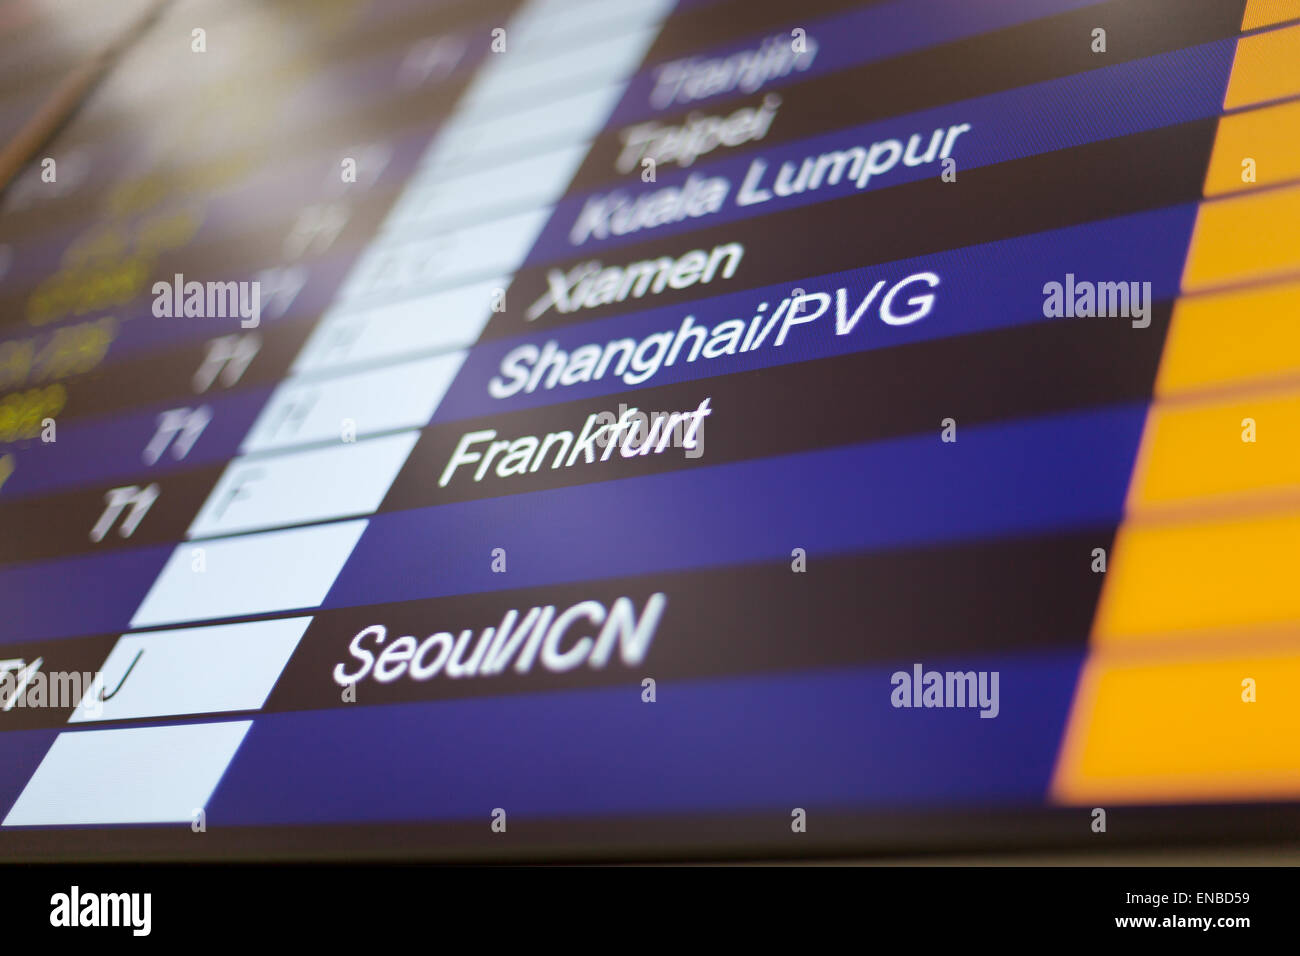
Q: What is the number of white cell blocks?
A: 11